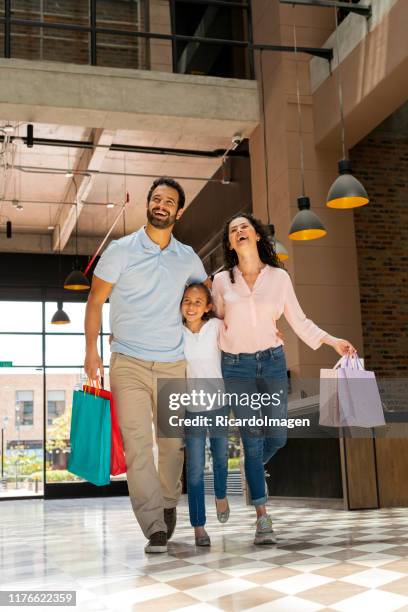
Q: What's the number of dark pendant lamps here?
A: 5